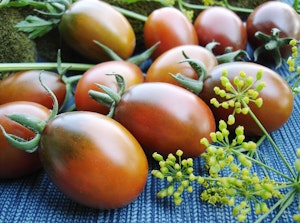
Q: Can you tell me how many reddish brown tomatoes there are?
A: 11